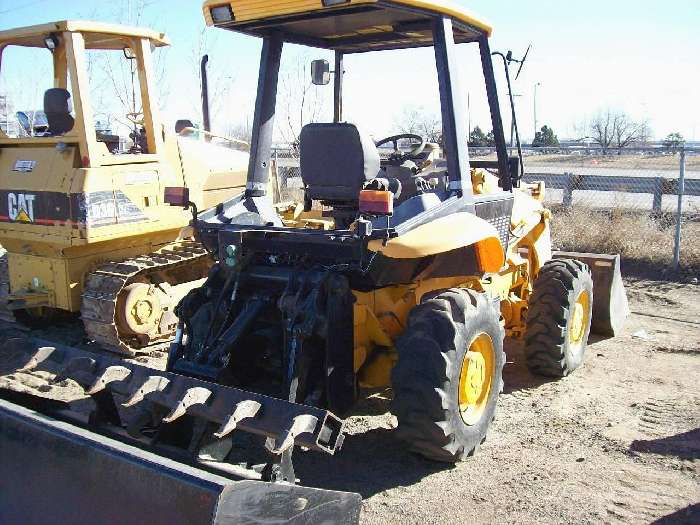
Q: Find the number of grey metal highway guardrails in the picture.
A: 1